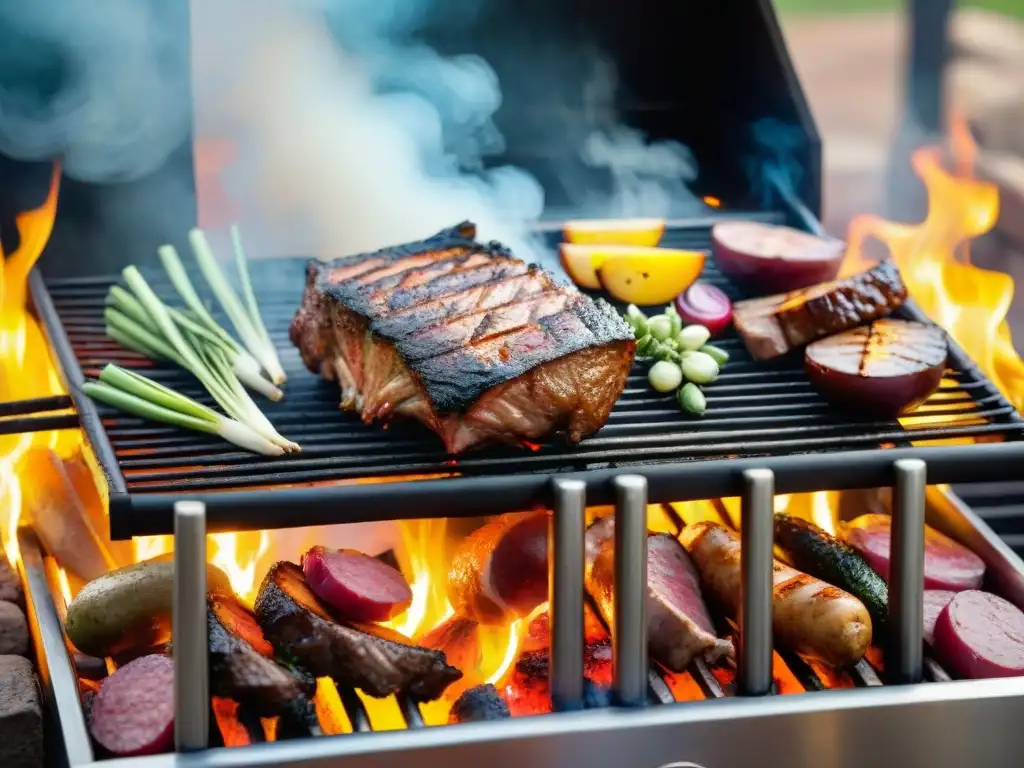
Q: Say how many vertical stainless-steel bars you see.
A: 5